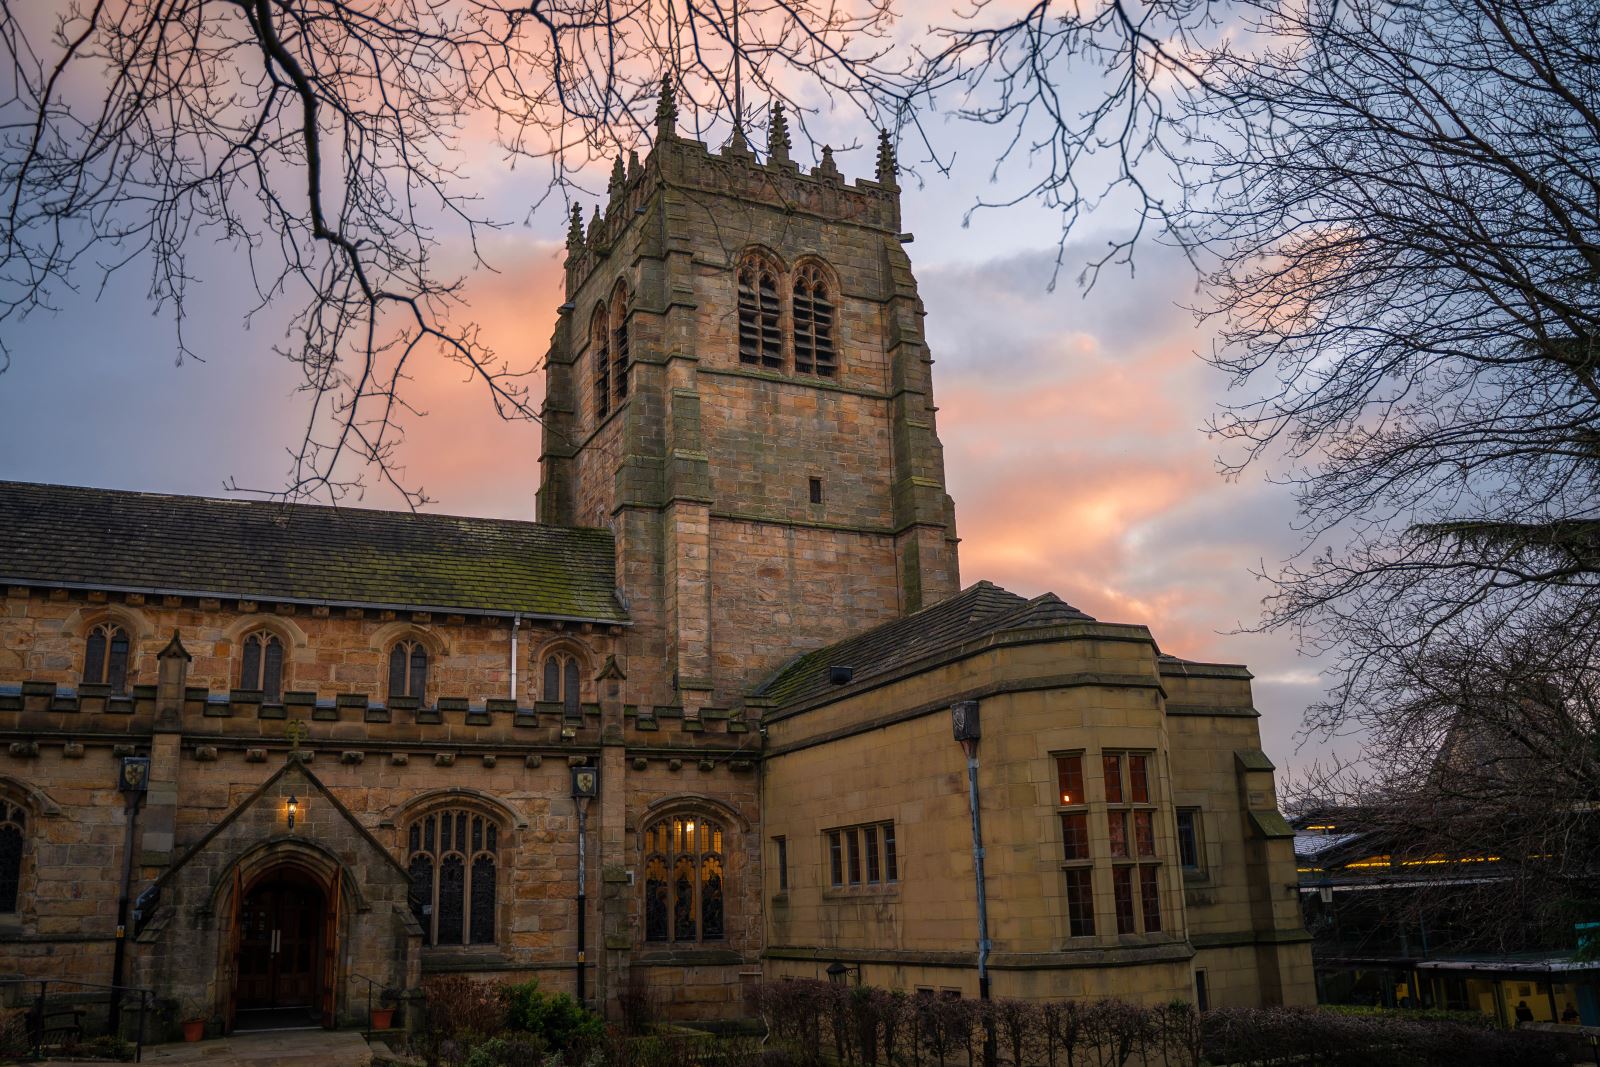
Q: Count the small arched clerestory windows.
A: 4